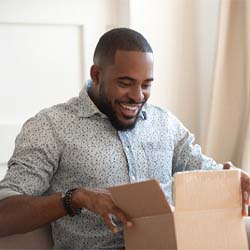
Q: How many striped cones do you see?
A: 0